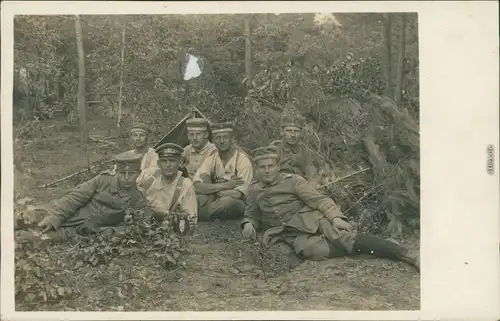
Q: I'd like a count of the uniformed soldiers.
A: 7